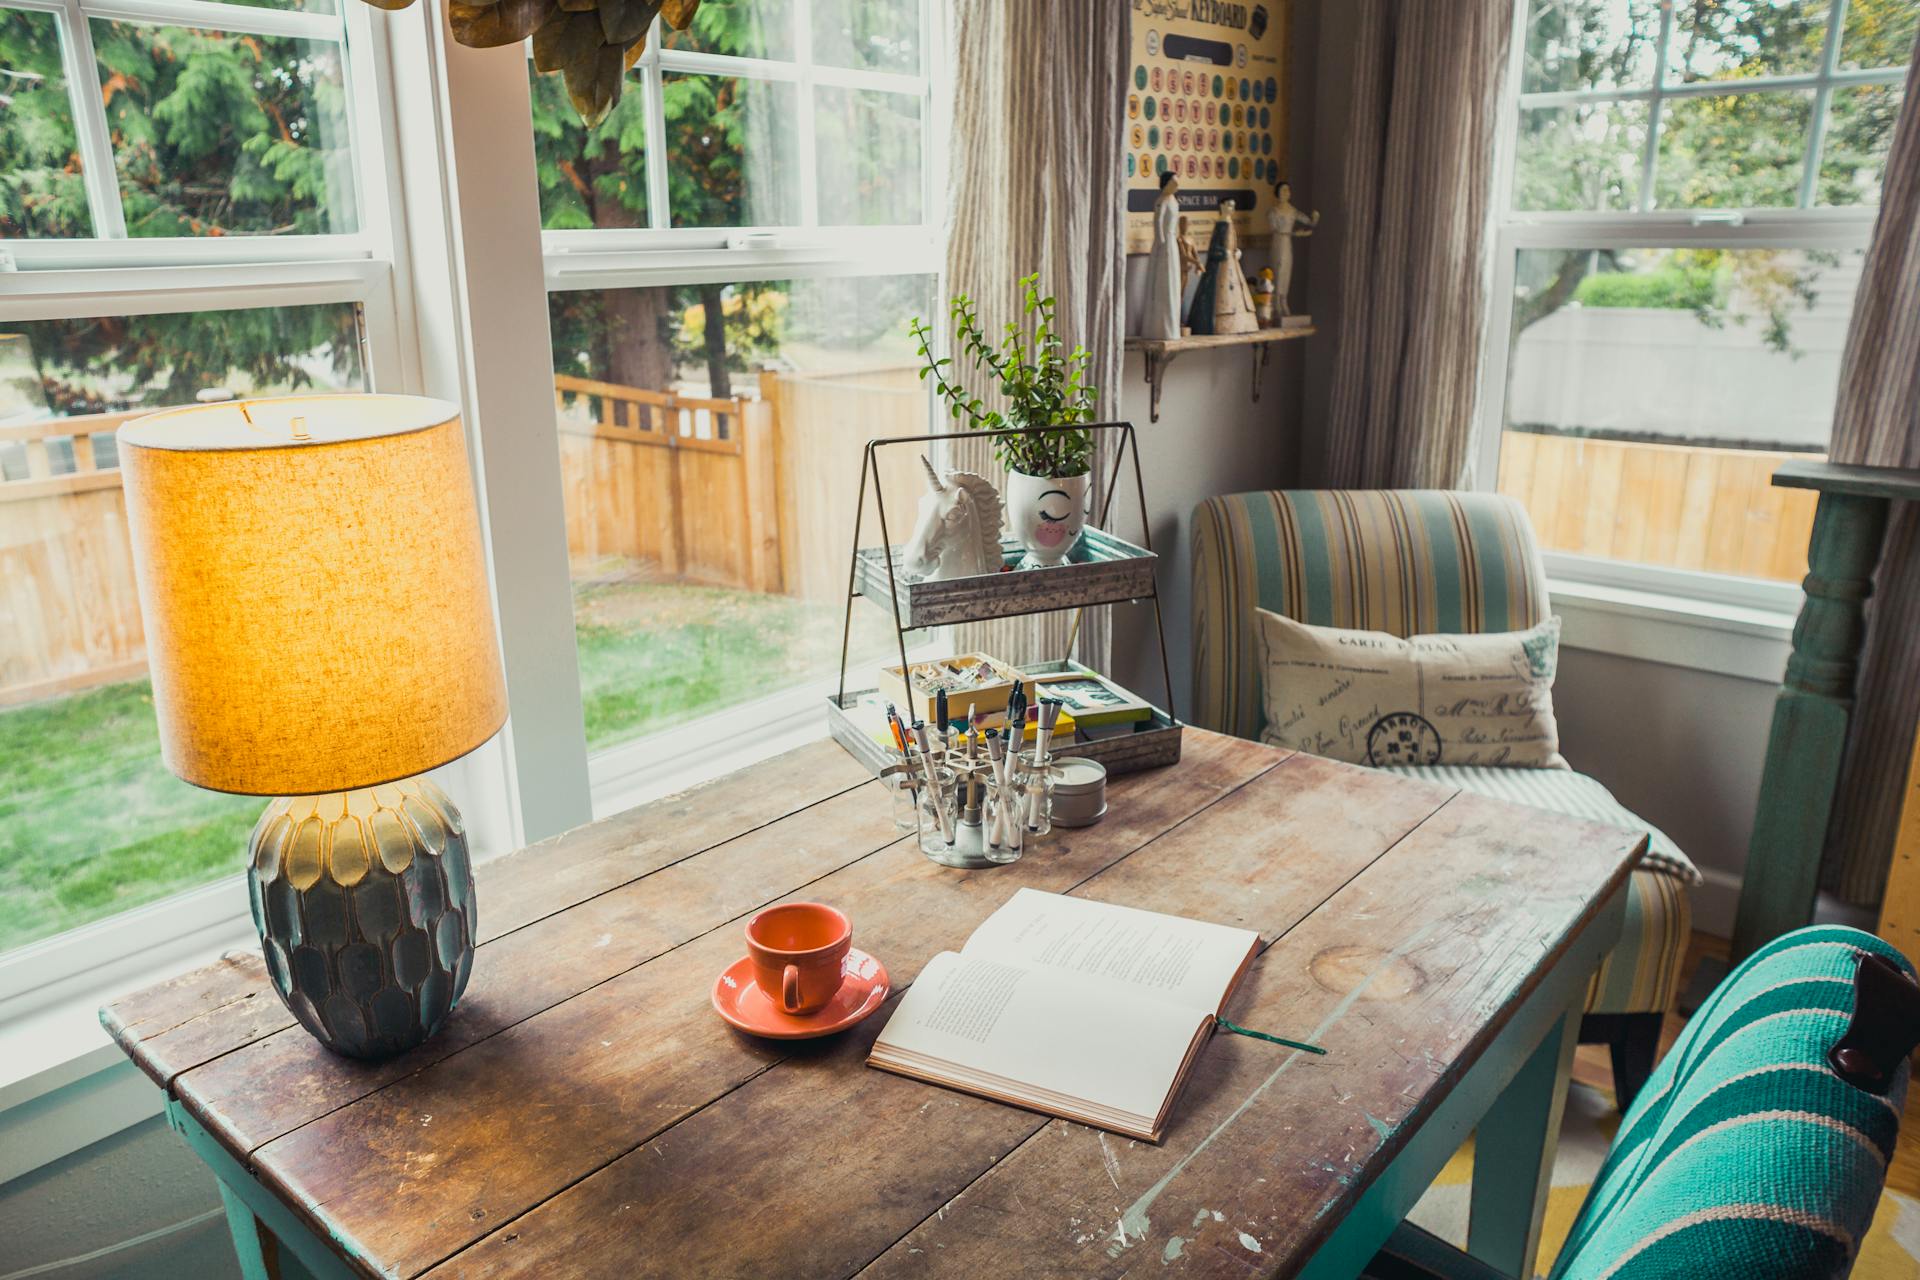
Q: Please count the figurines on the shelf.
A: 5